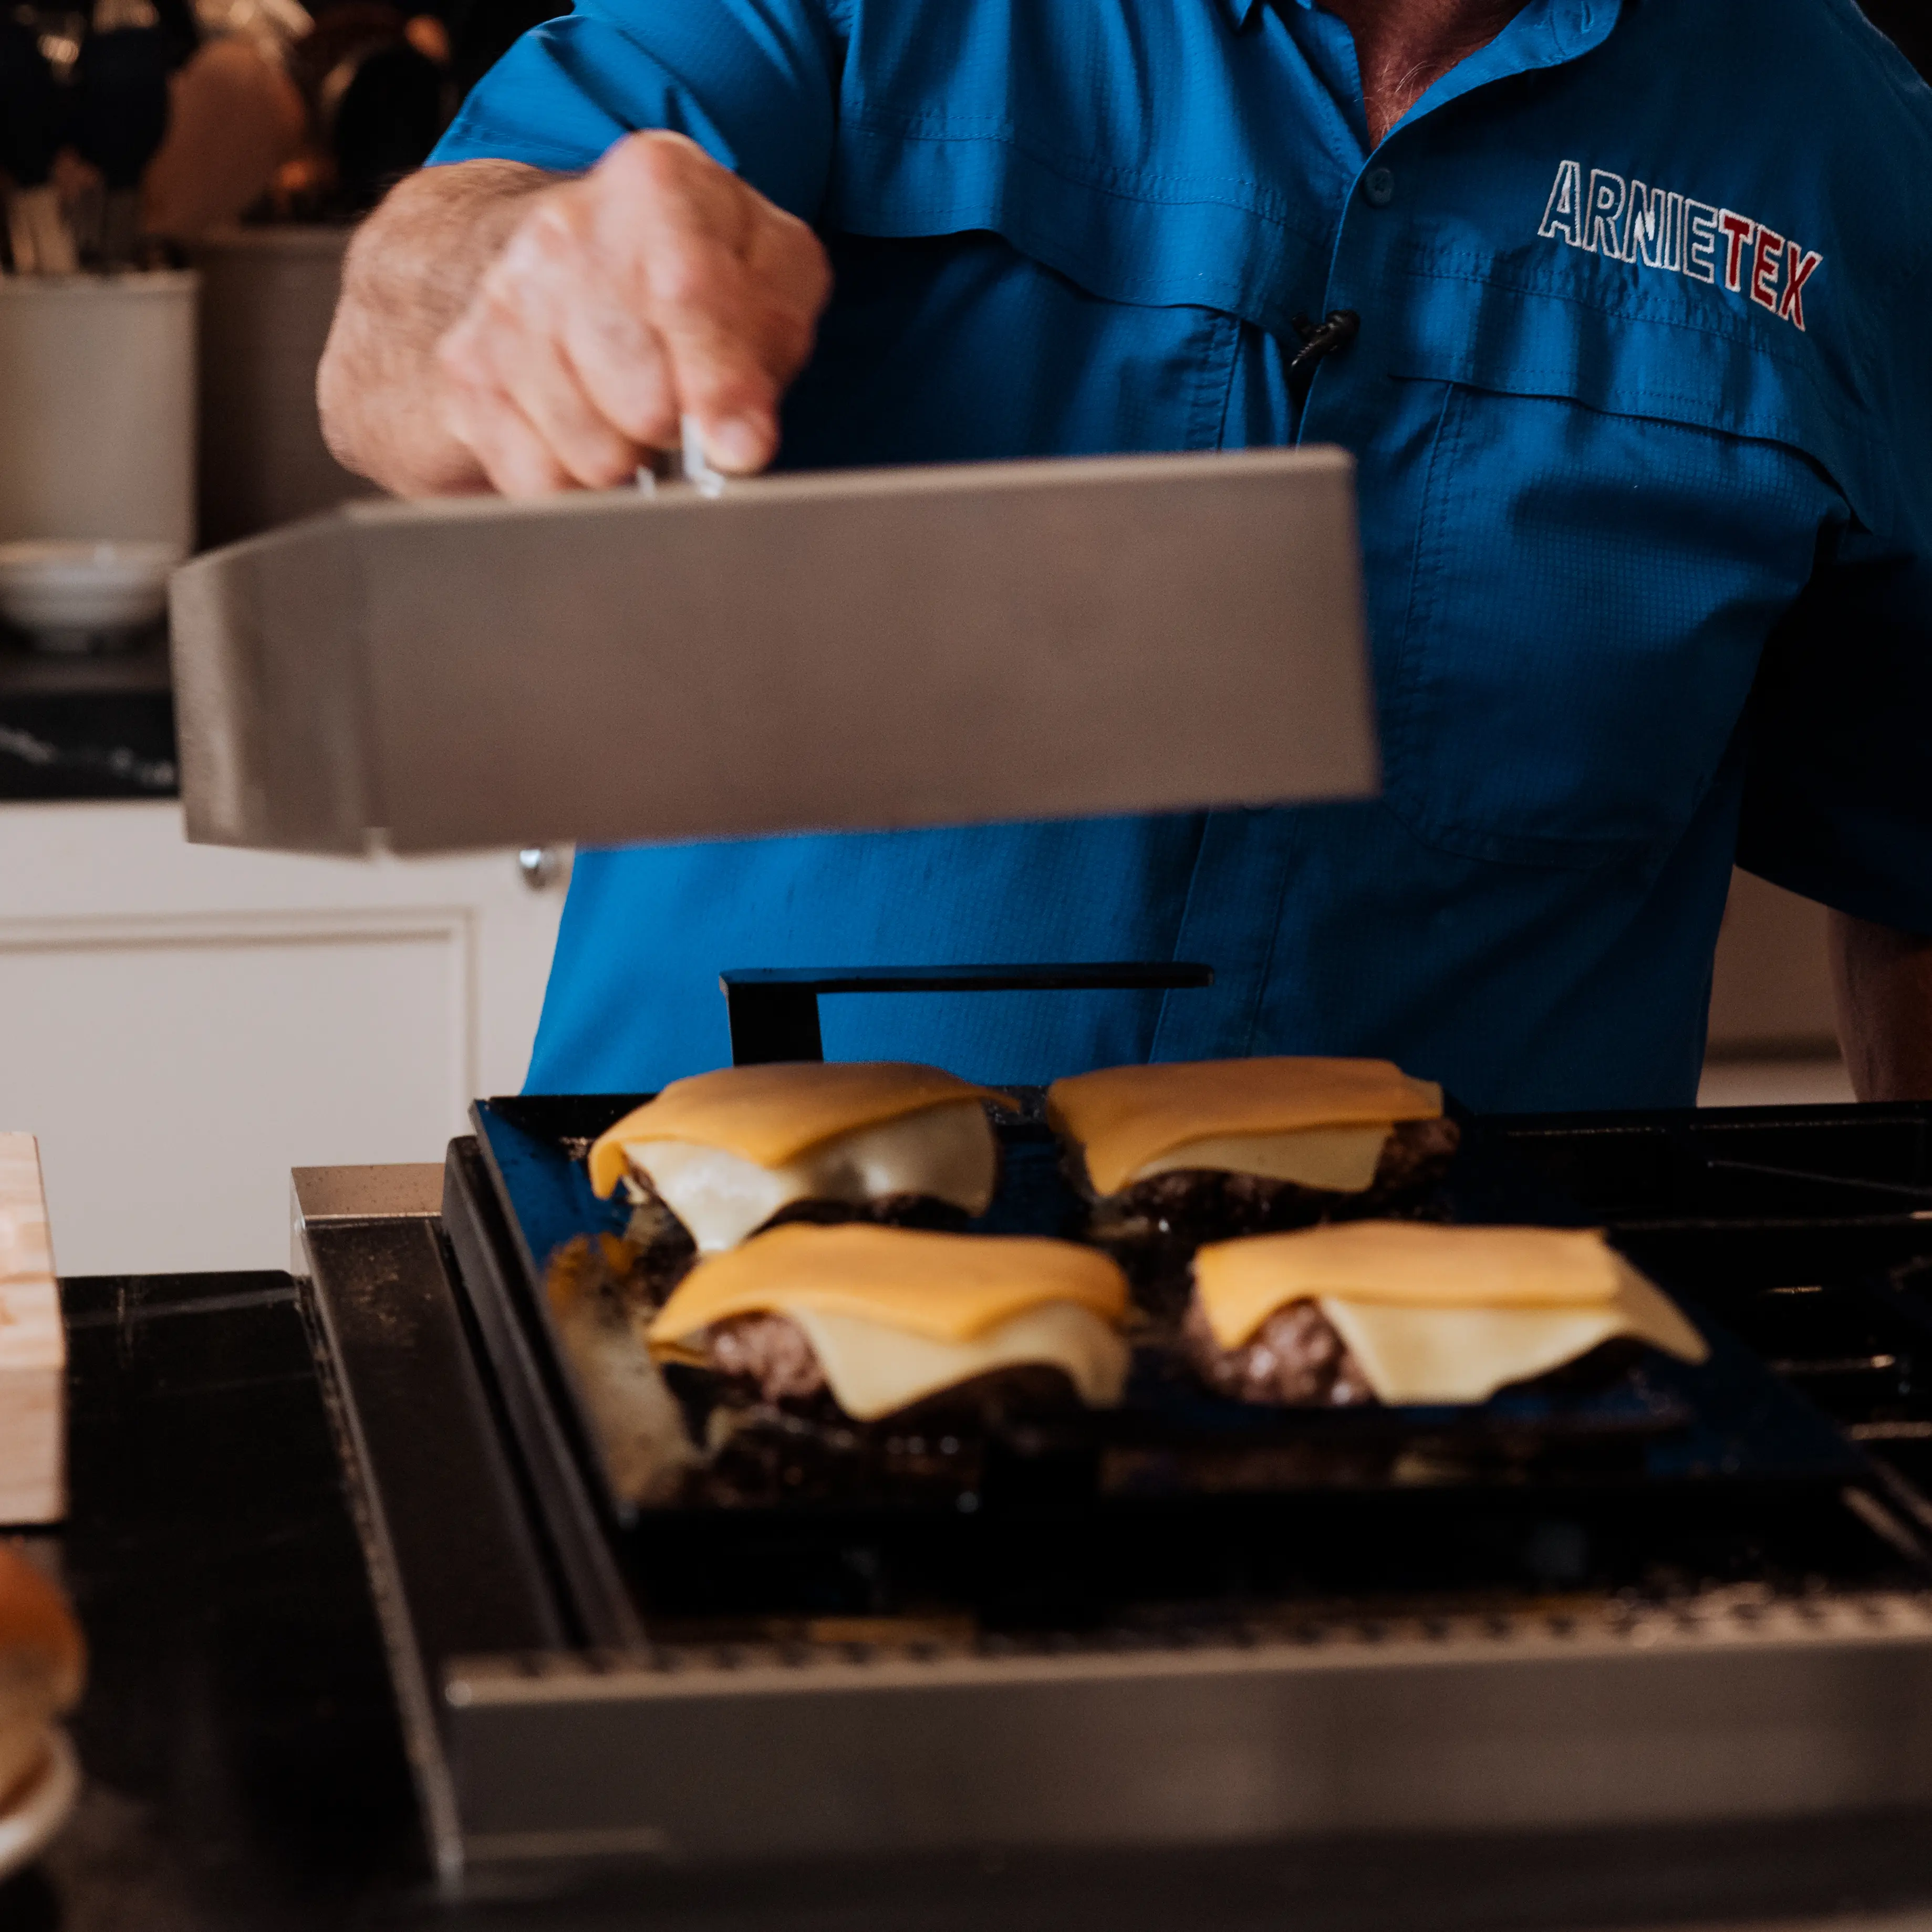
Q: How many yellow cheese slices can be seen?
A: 4